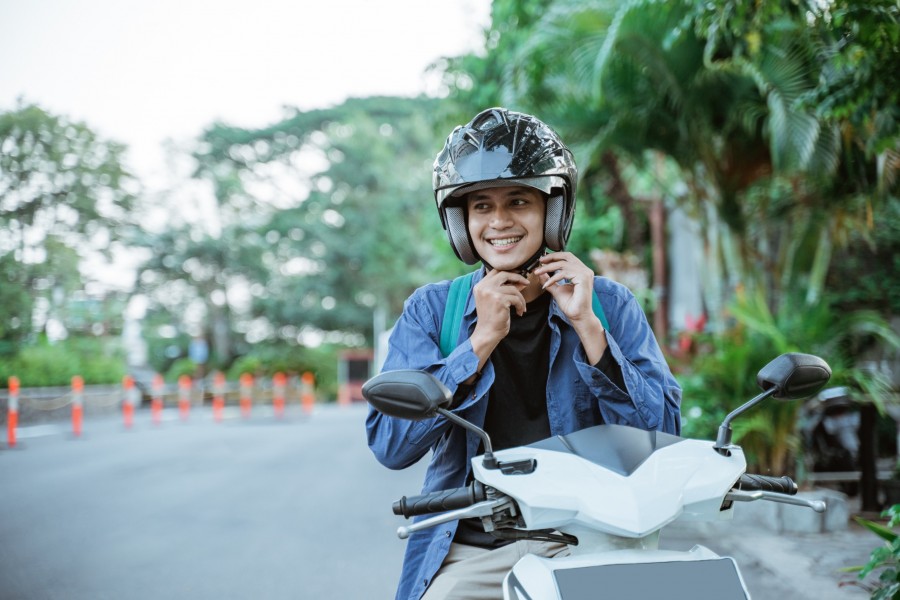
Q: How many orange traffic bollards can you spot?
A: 9